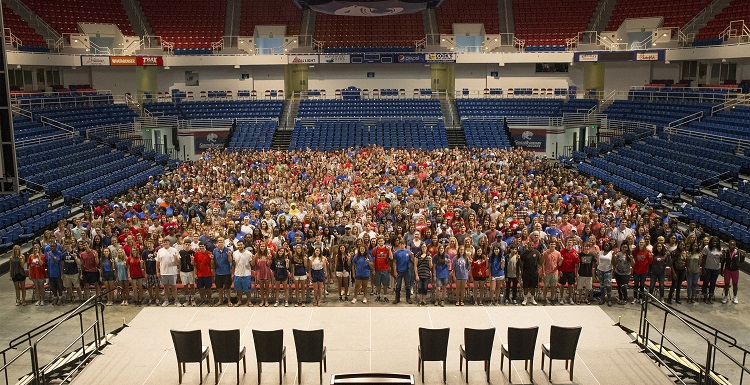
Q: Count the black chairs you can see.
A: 8